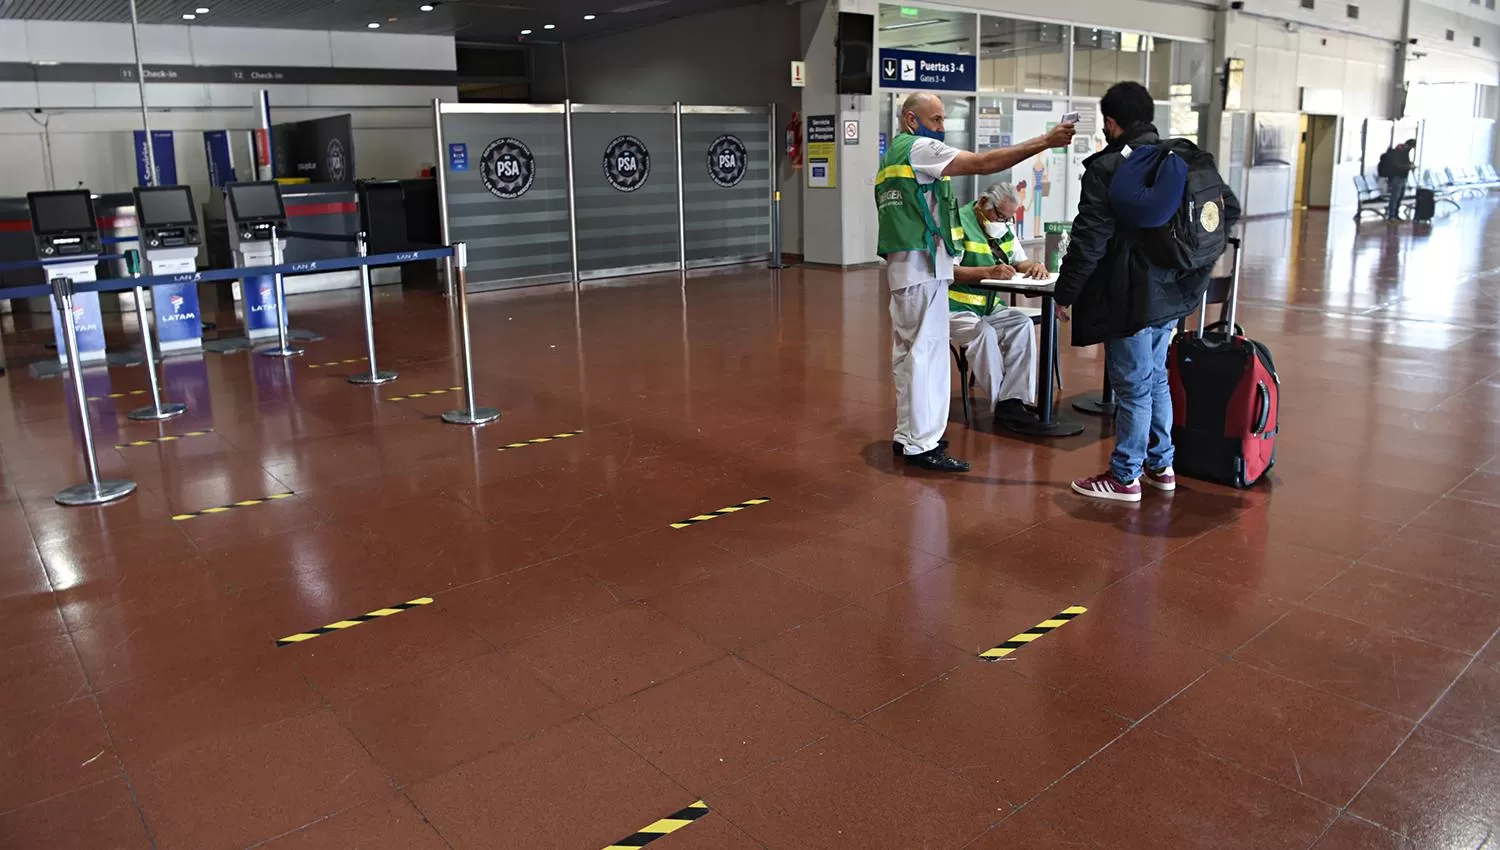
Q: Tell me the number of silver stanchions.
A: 5